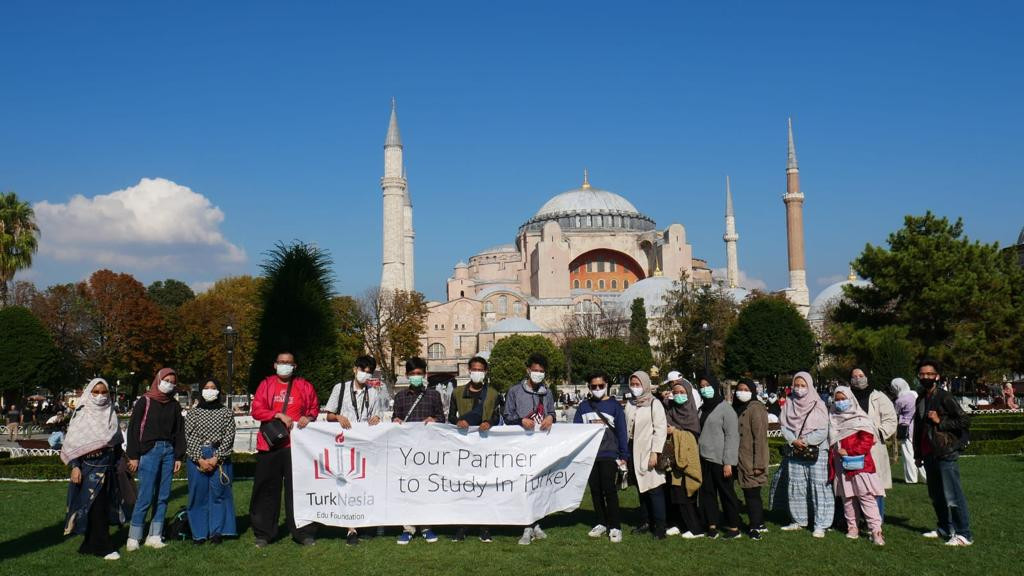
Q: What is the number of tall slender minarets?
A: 4